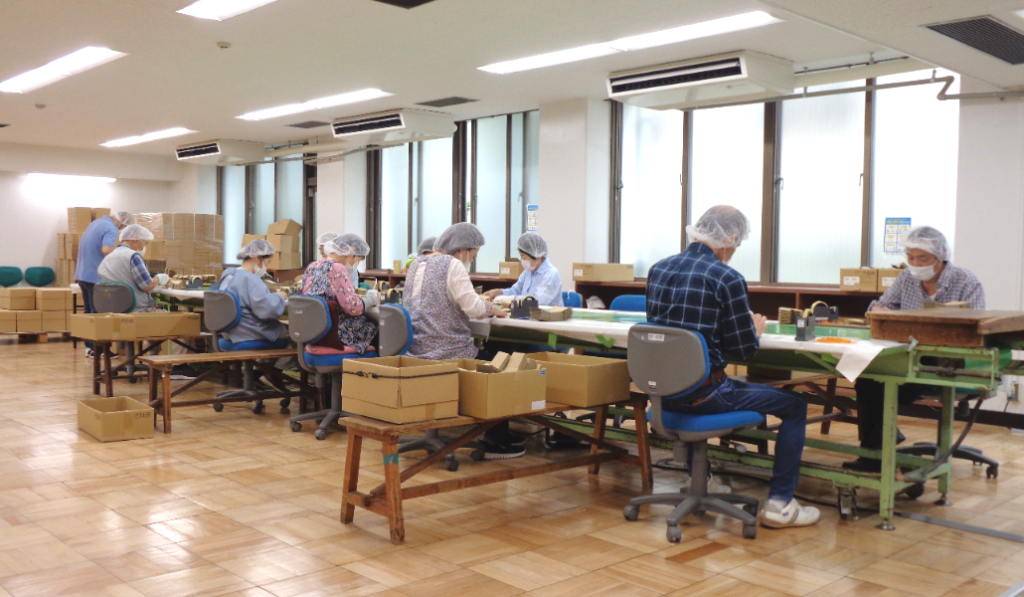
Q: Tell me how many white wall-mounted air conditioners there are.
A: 3